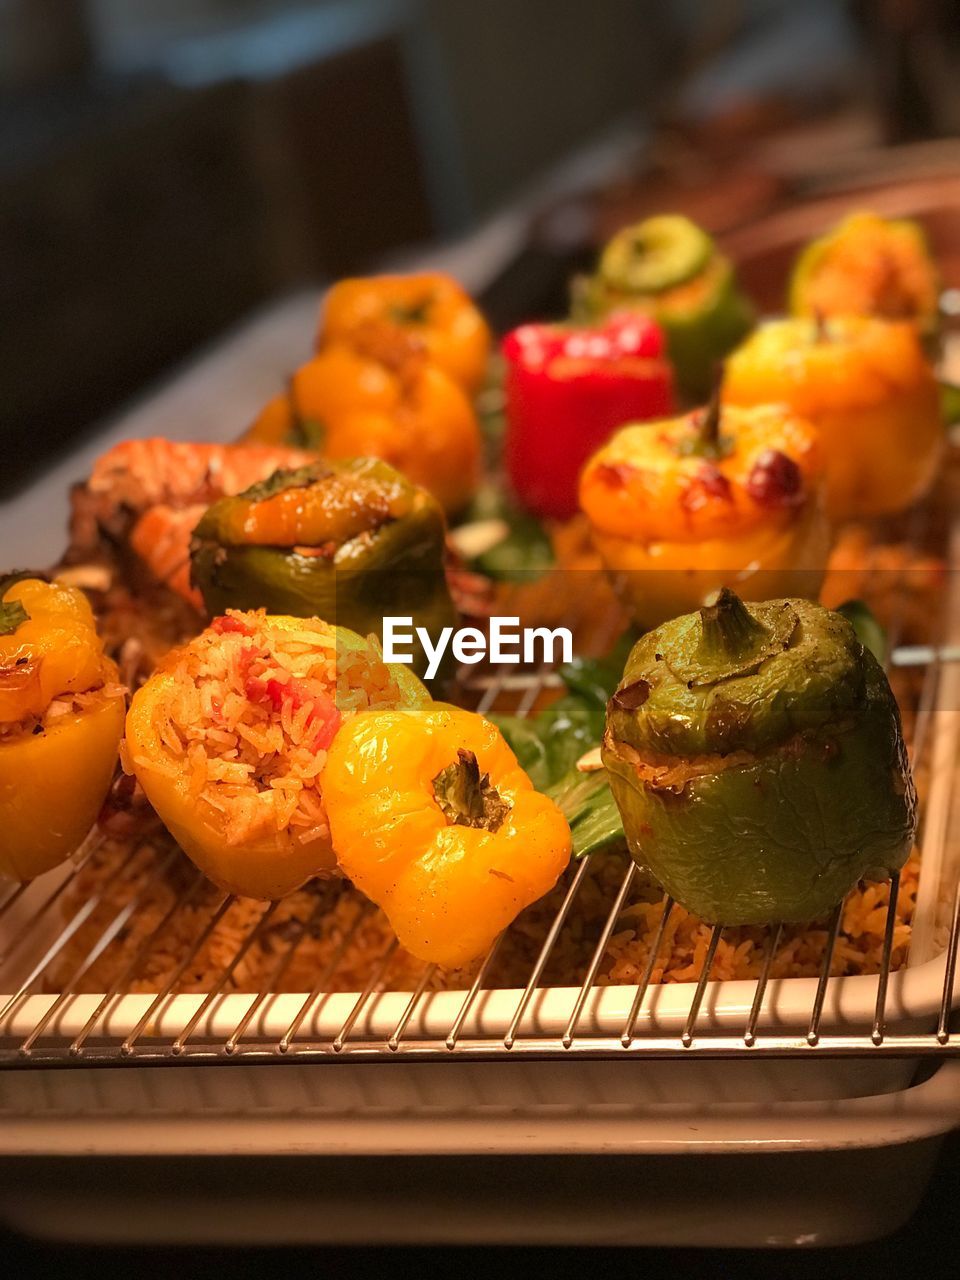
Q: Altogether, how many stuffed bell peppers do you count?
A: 11